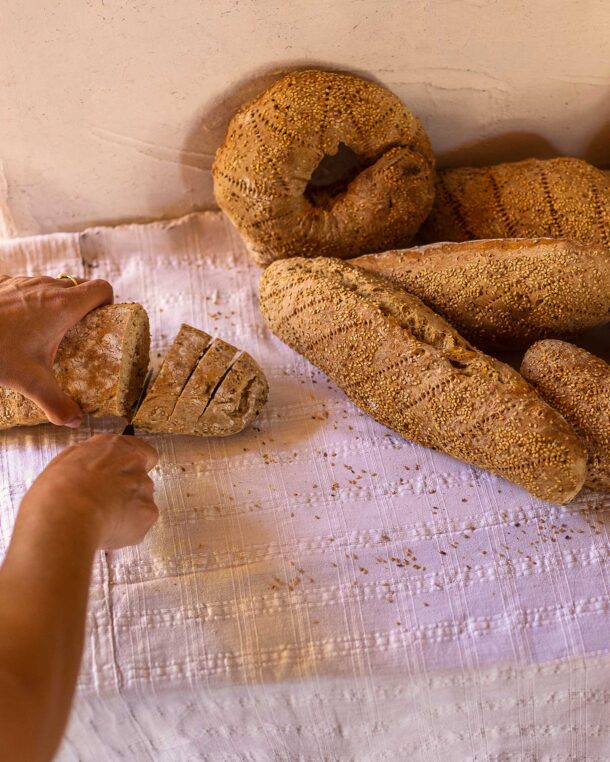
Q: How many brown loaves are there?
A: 6